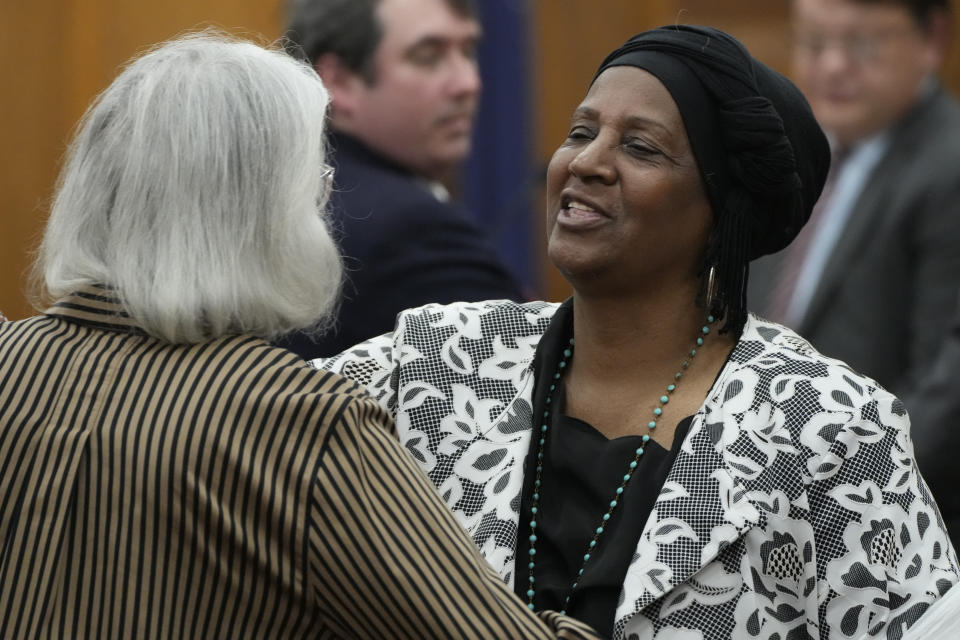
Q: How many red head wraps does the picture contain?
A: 0